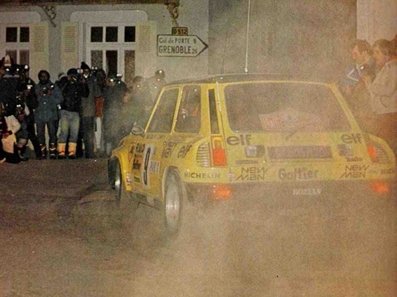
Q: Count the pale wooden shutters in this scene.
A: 3